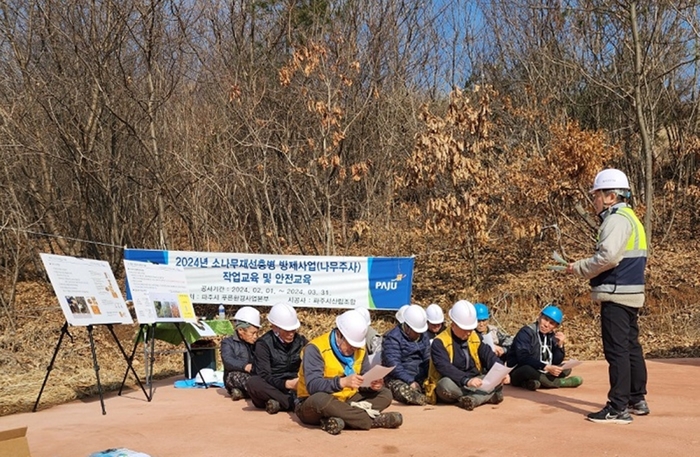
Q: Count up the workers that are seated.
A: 10